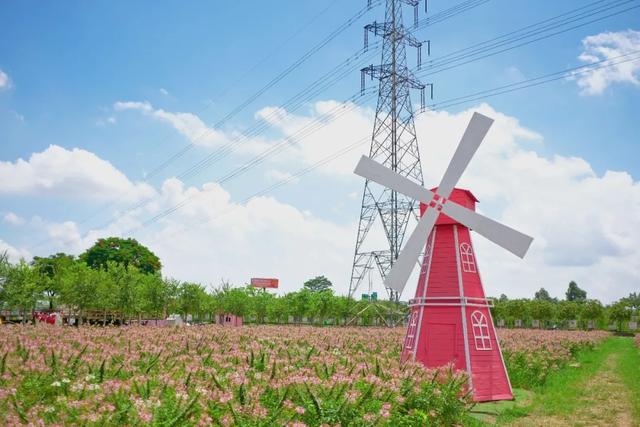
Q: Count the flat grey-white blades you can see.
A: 4